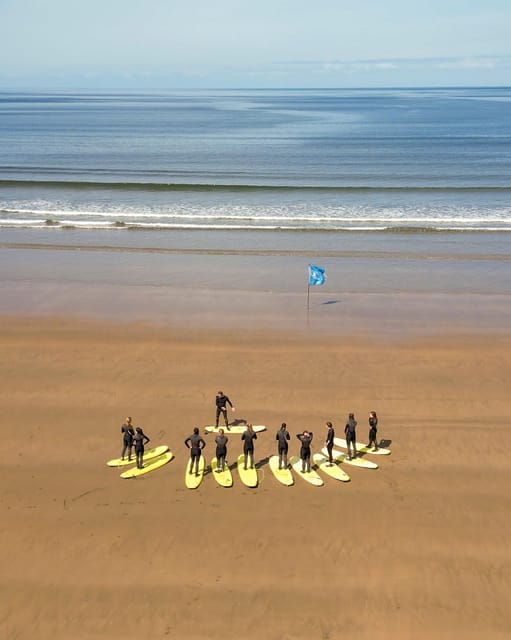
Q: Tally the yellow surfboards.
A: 11